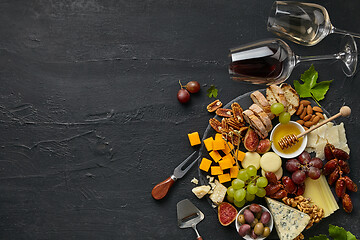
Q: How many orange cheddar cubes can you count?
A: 13